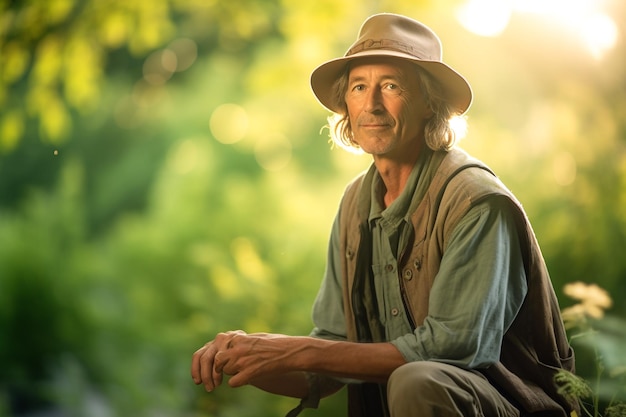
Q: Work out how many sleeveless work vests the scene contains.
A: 1